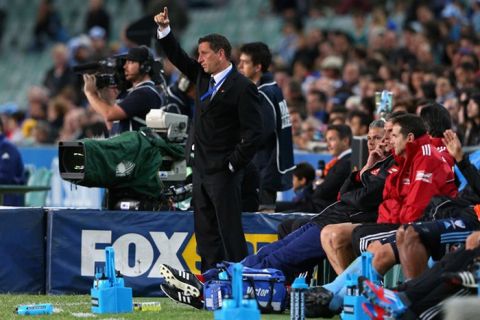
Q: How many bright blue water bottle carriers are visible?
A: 3